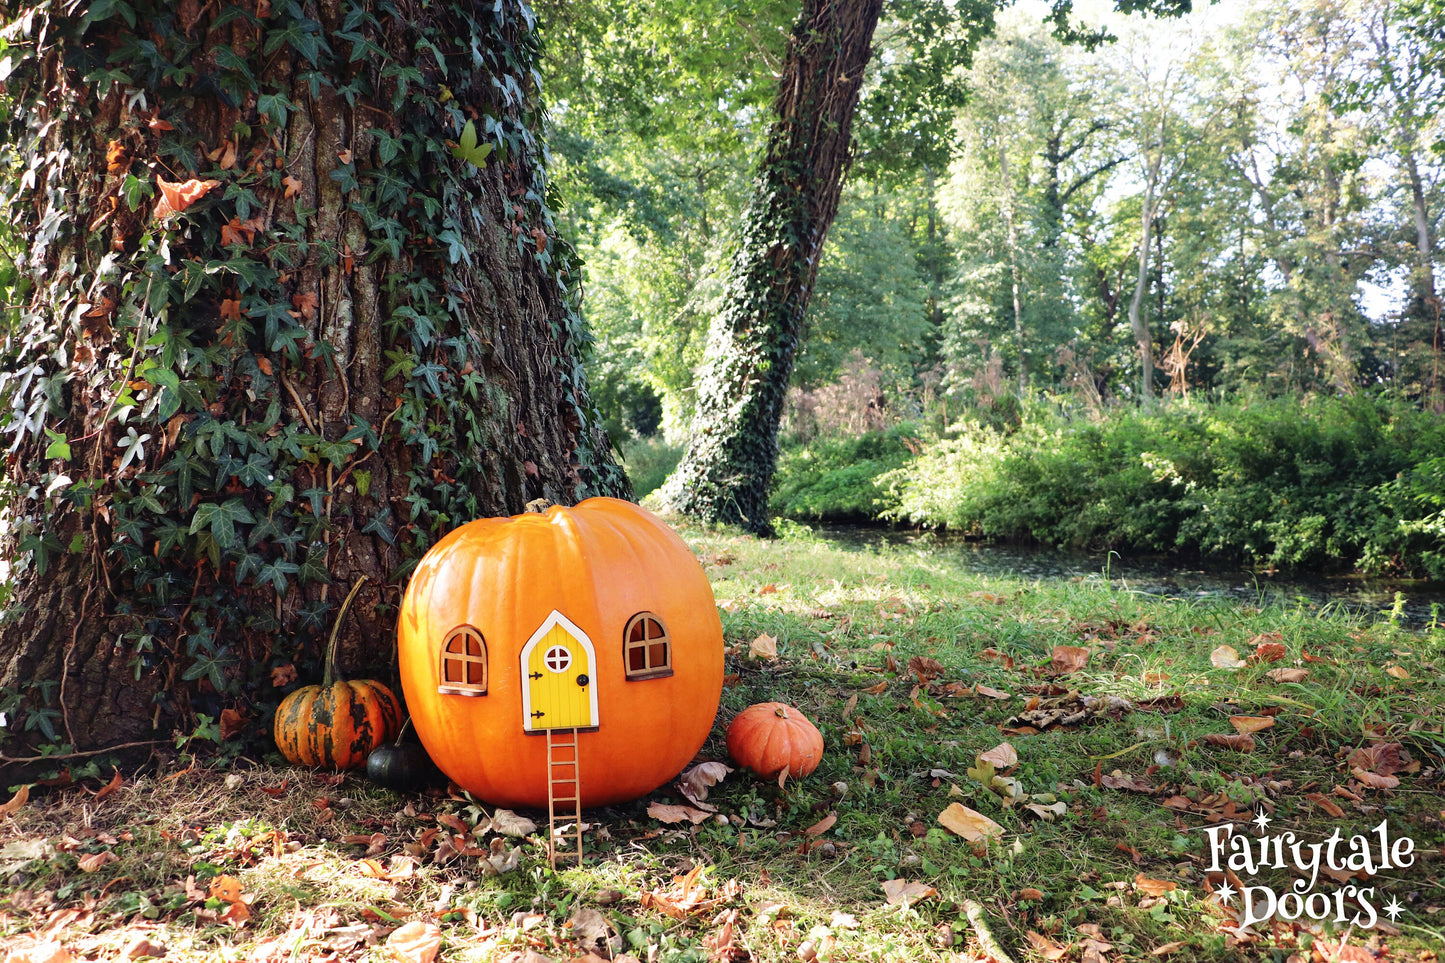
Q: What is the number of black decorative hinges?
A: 2